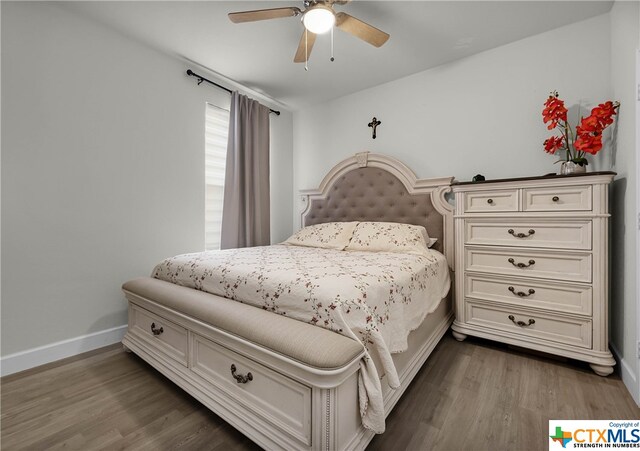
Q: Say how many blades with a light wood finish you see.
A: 3